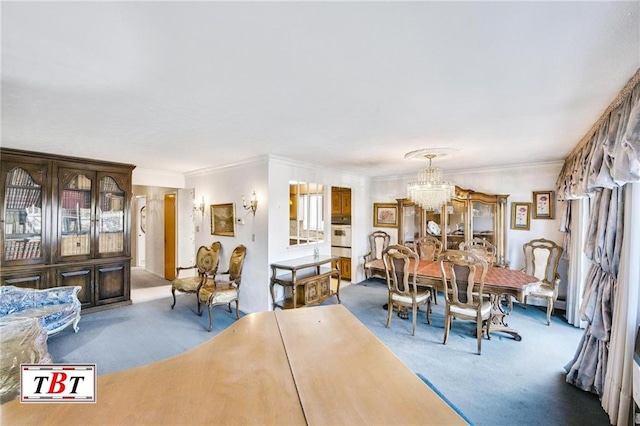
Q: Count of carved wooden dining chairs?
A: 6